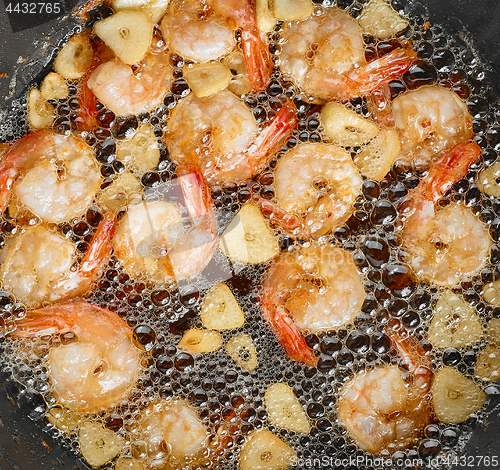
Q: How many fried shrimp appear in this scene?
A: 14